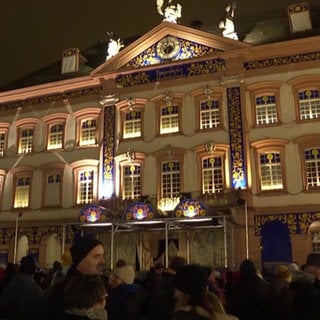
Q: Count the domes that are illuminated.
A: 3